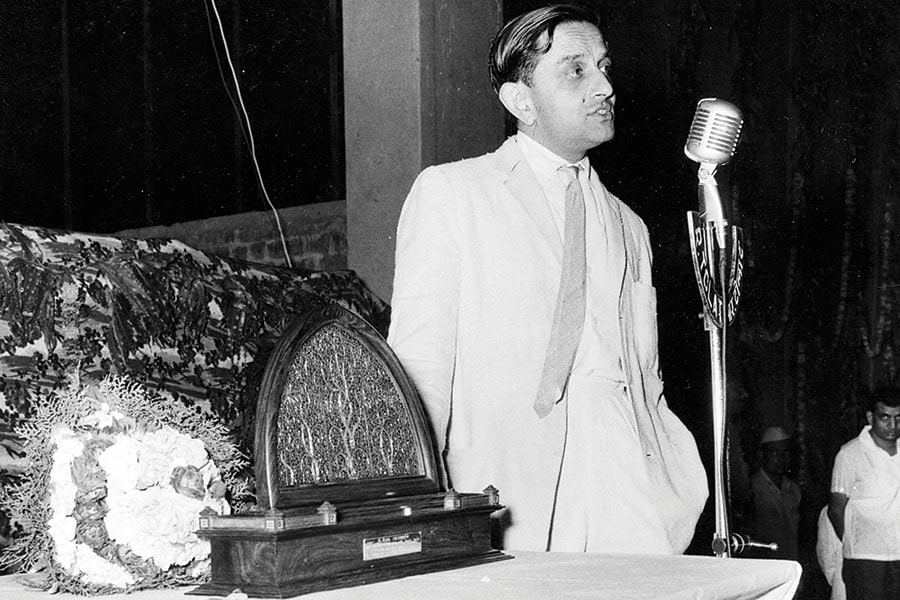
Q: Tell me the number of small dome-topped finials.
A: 5